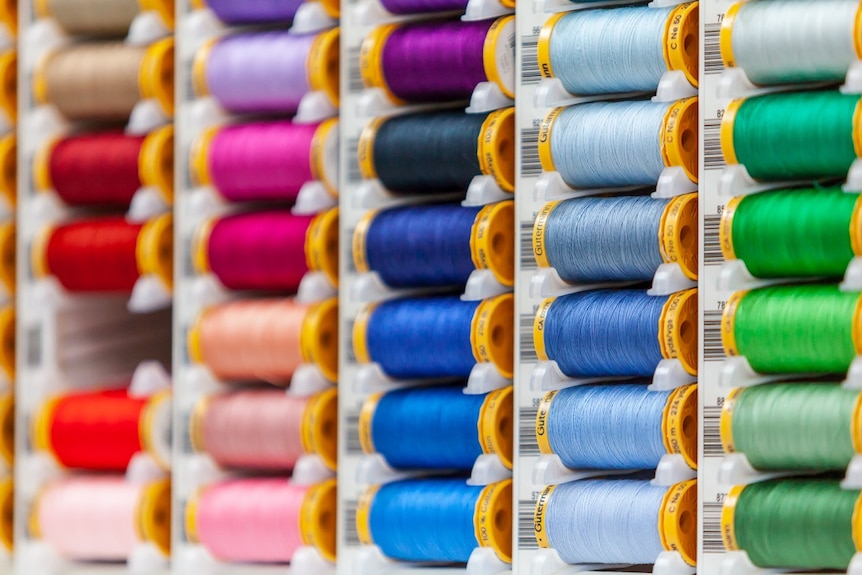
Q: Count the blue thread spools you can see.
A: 11